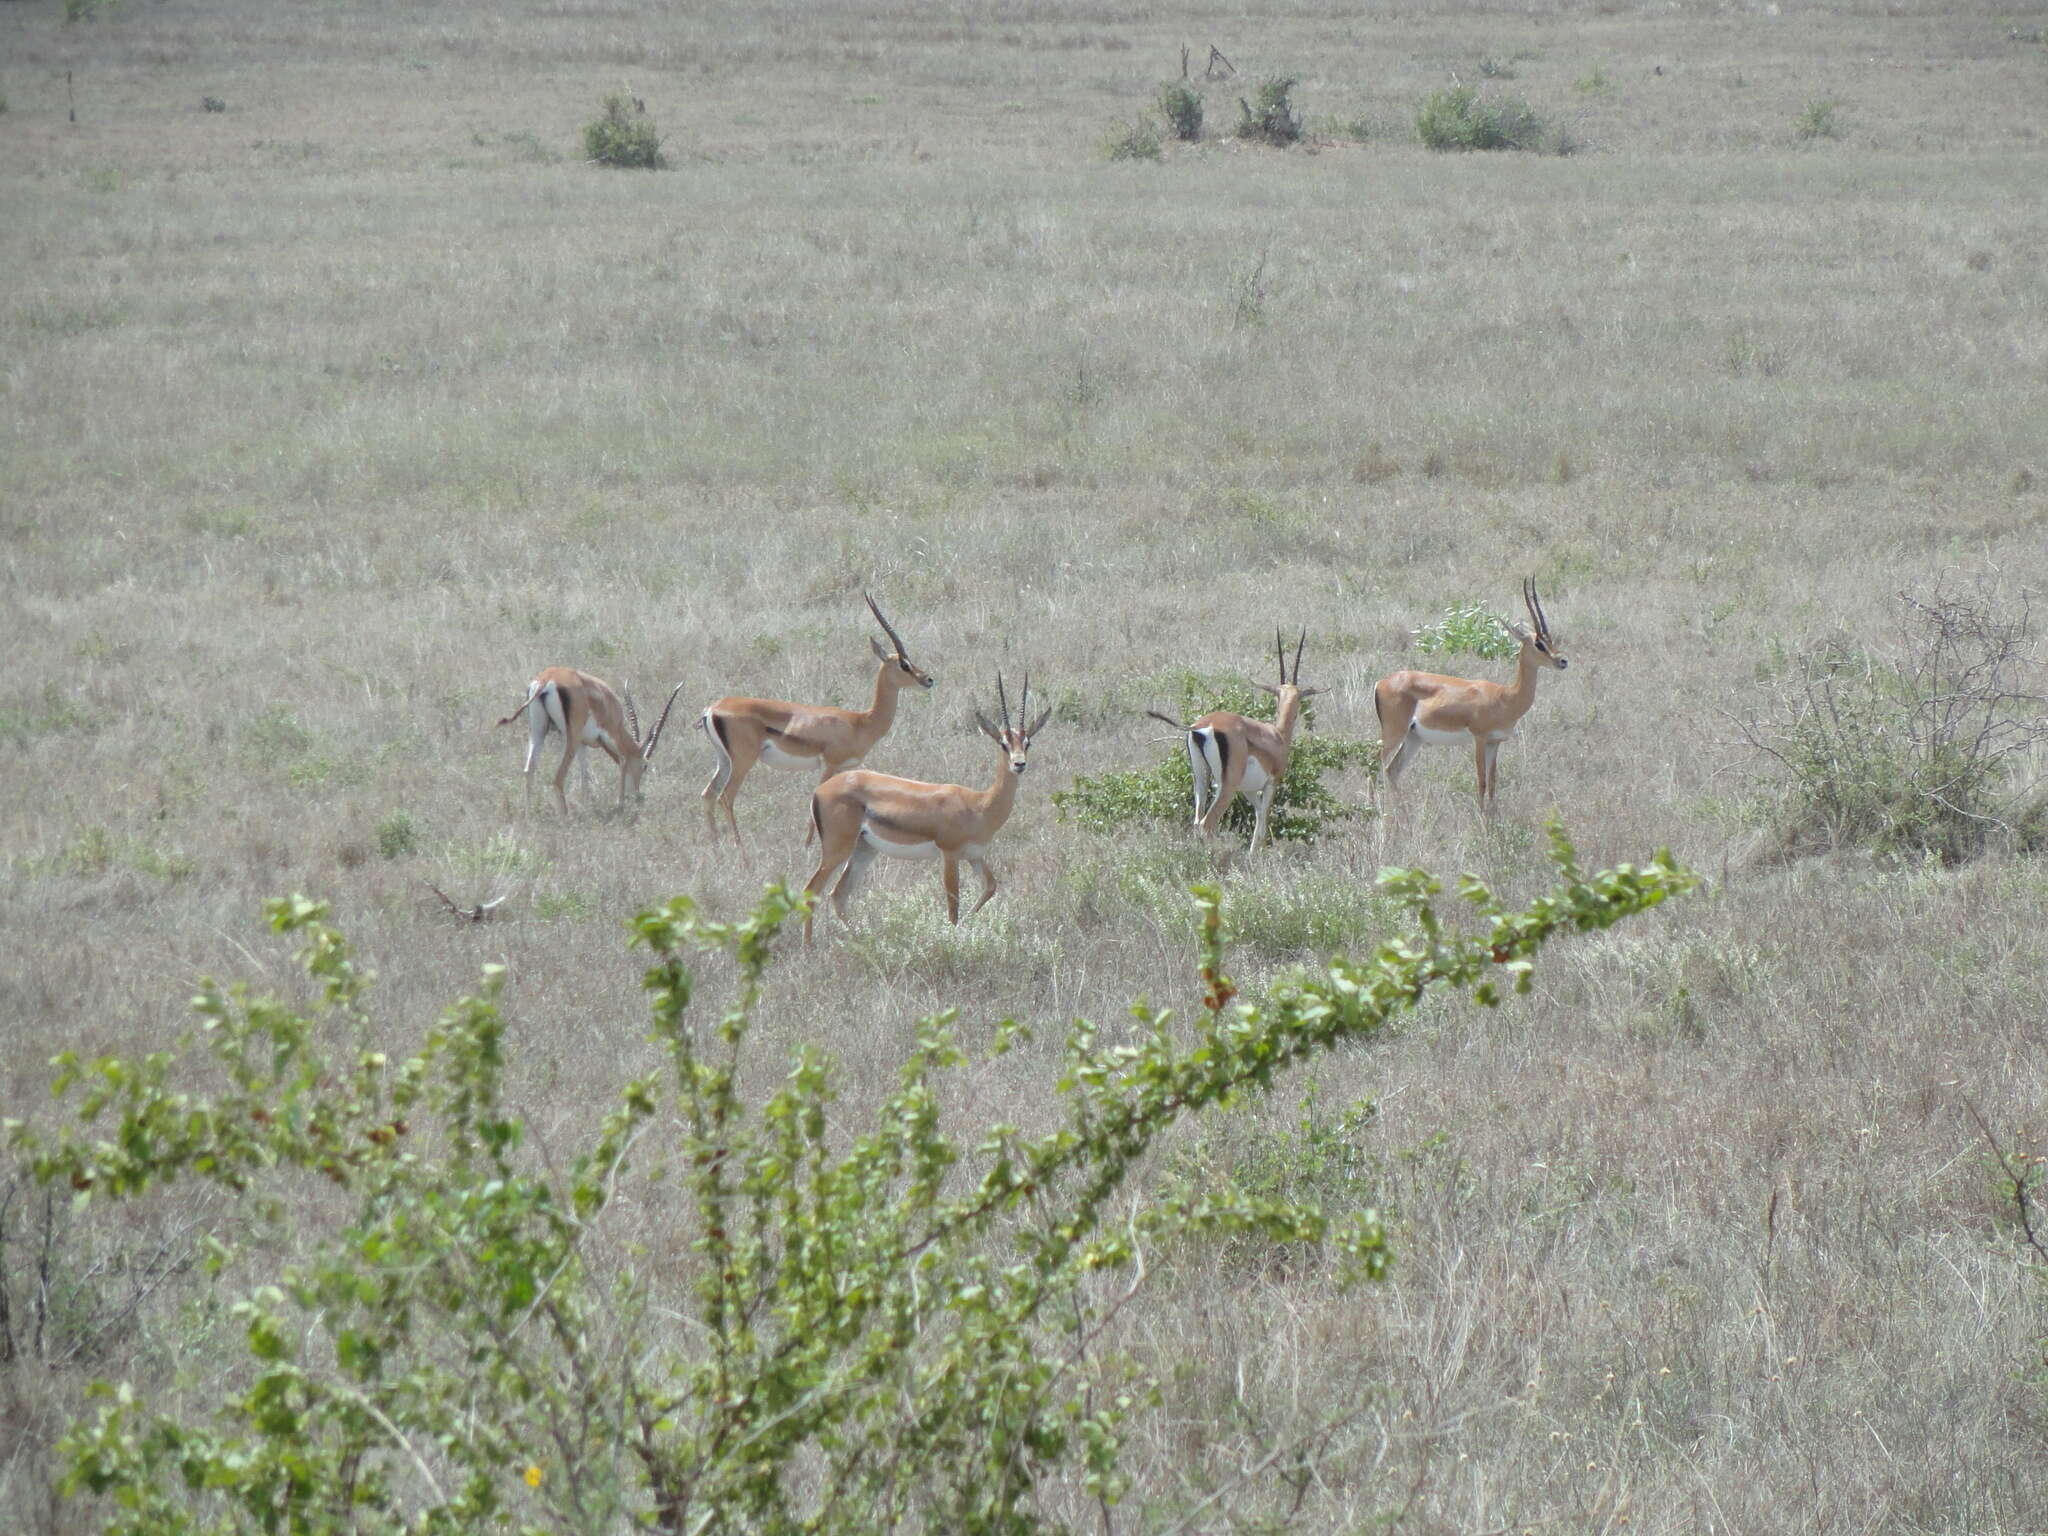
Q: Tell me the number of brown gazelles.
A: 5